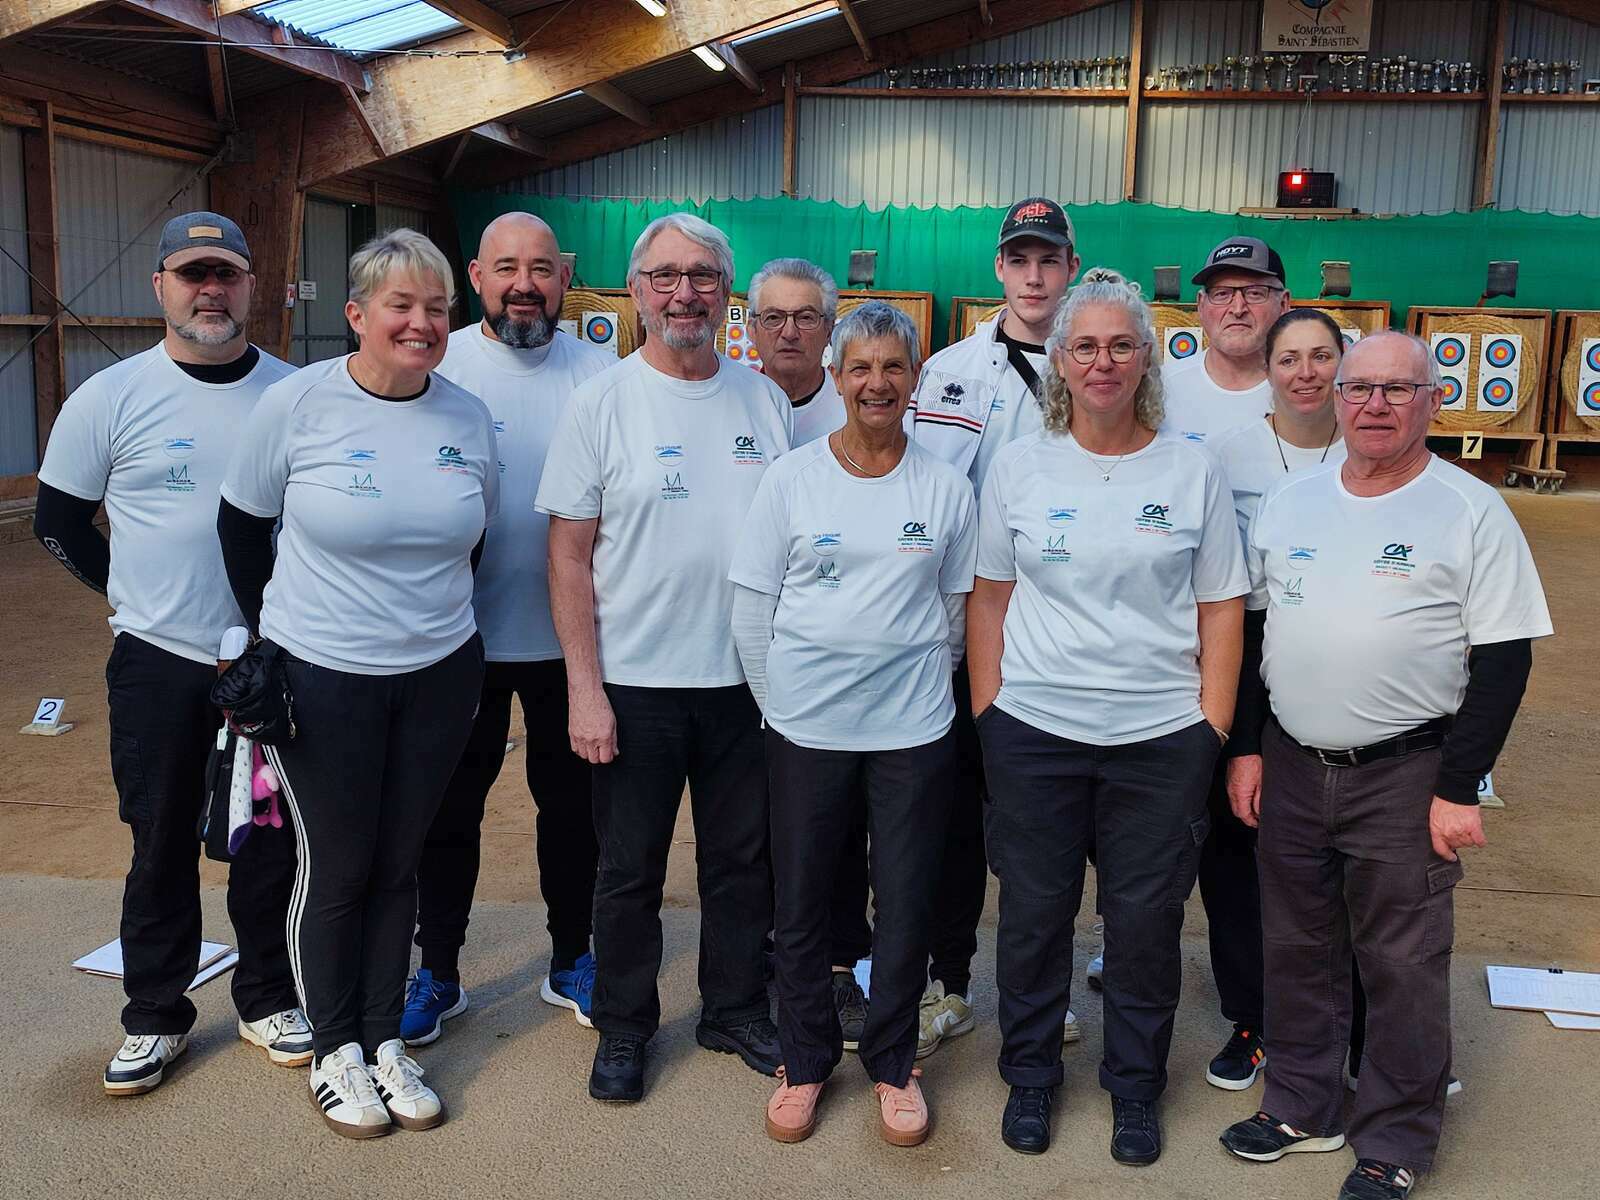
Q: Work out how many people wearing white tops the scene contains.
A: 11